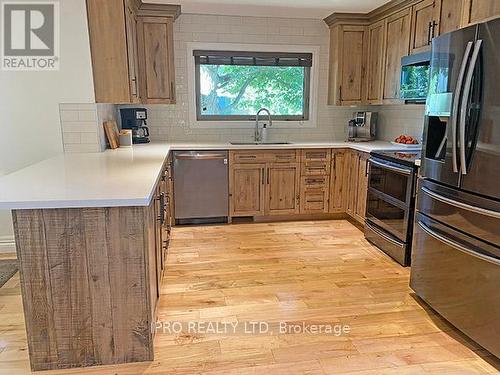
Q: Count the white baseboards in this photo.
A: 1